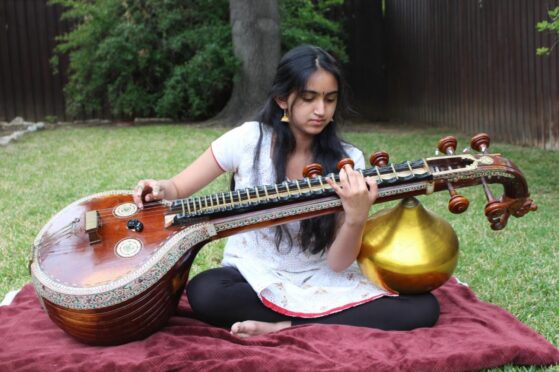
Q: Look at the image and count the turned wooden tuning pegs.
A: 7